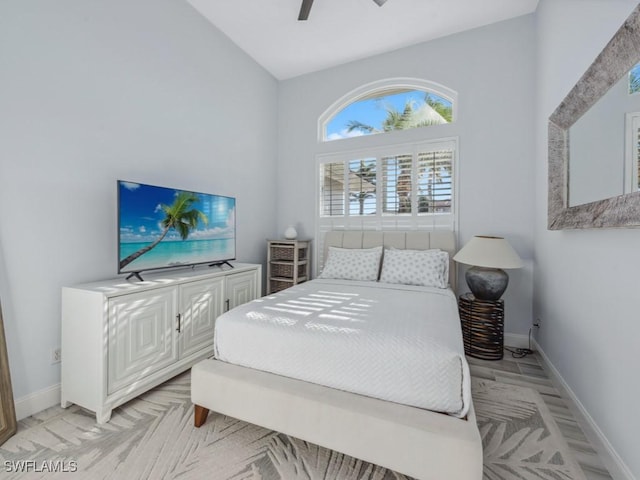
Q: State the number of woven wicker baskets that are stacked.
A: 3